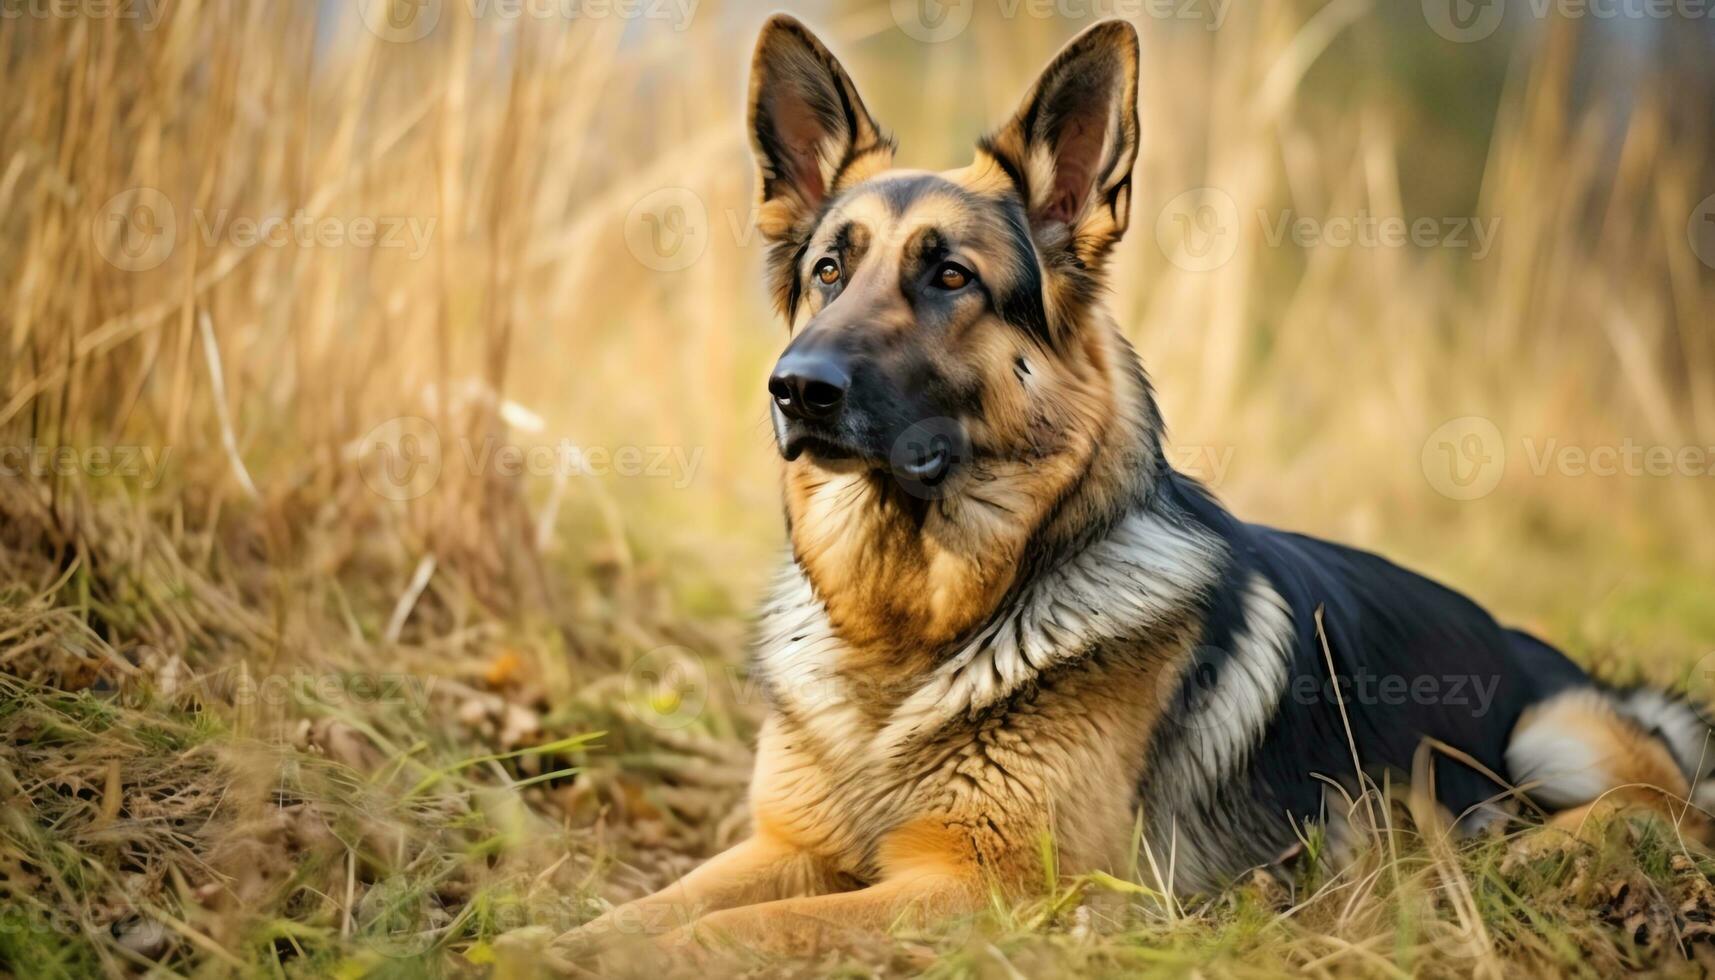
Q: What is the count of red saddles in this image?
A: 0